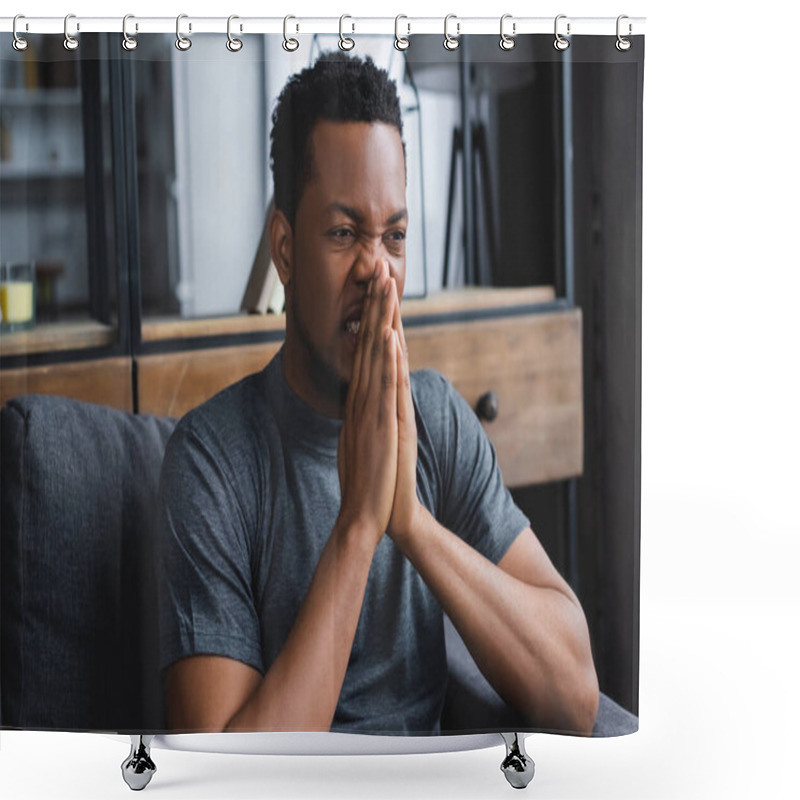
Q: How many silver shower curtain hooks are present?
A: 12